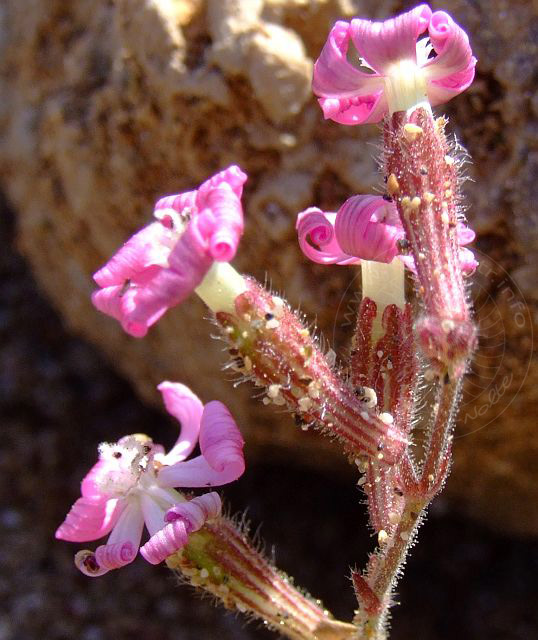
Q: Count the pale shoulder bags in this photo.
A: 0